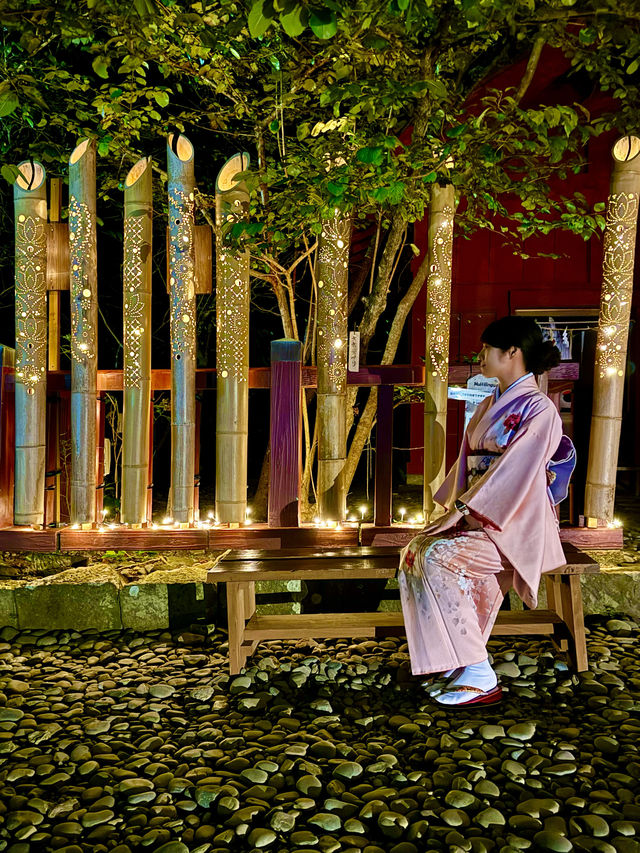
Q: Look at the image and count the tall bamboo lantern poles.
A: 8